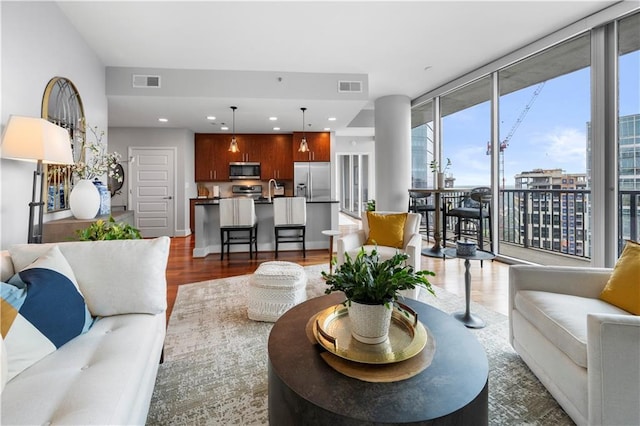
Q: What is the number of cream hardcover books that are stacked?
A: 0